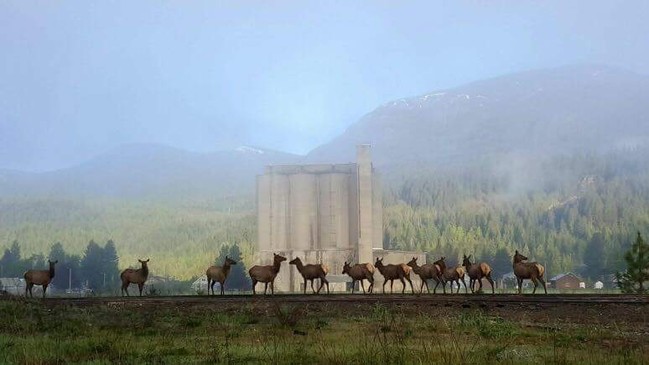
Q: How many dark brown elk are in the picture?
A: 11